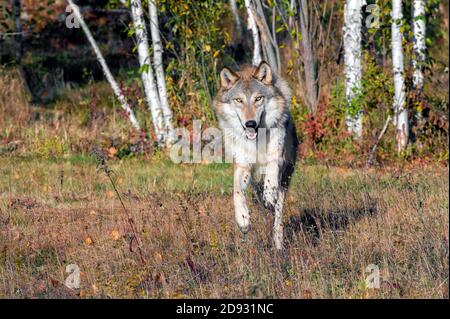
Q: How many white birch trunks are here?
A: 7